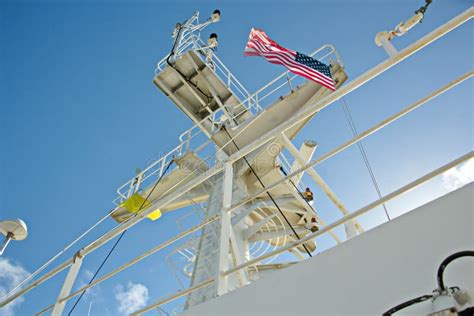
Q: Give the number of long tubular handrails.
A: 3